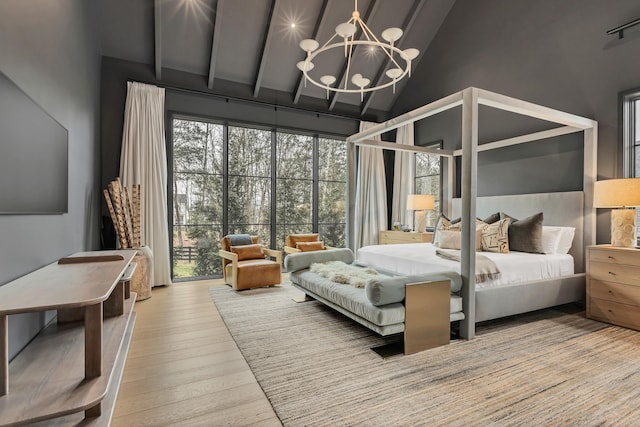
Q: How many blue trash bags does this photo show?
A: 0